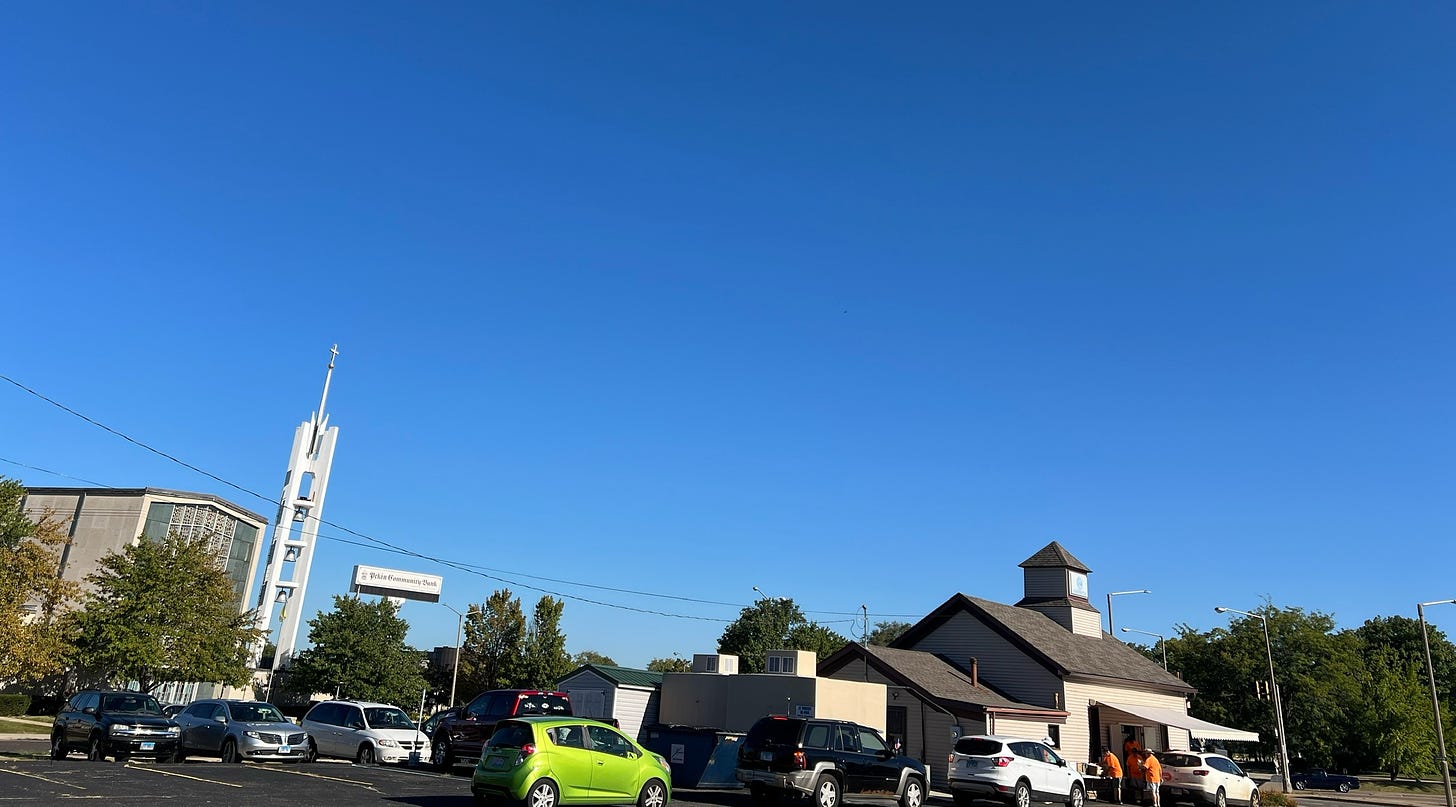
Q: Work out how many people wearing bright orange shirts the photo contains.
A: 4